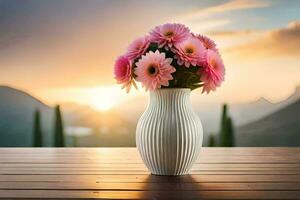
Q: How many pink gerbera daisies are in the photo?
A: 7